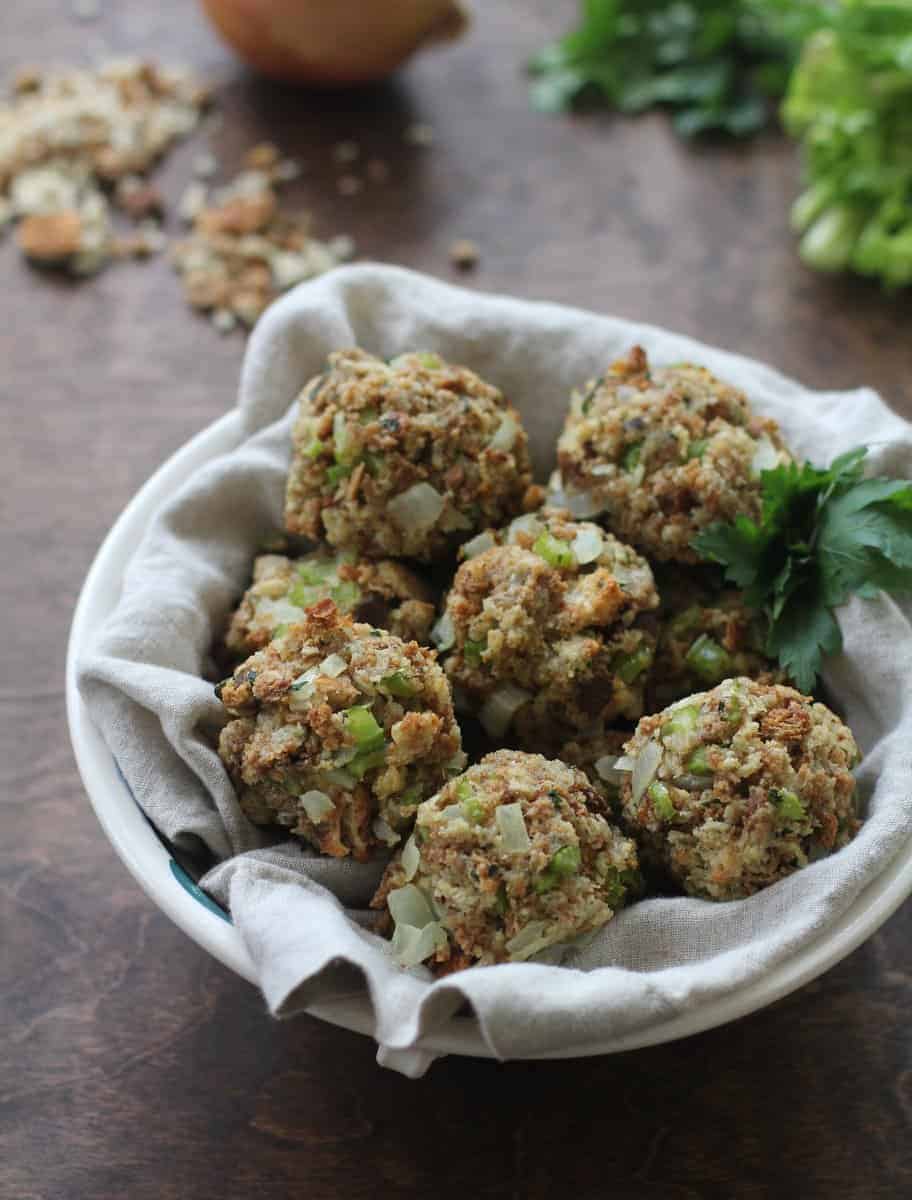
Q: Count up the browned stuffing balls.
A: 8